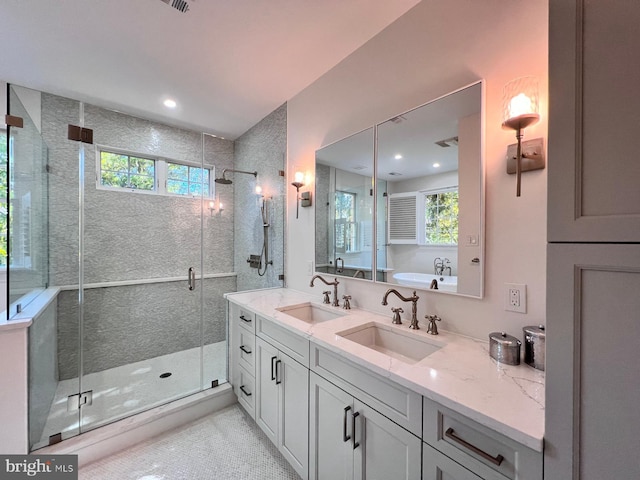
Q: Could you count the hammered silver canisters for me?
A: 2